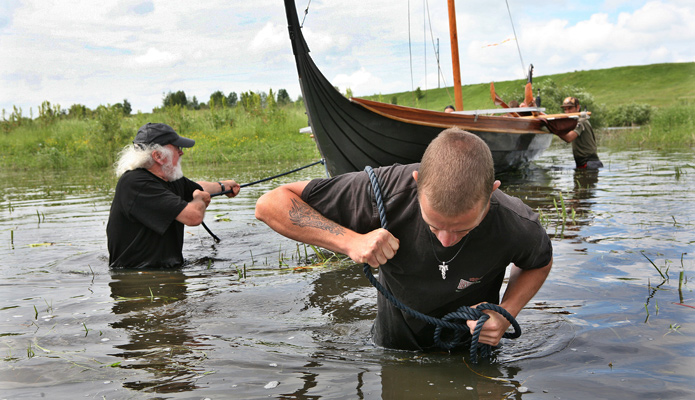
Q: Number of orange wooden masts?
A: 1